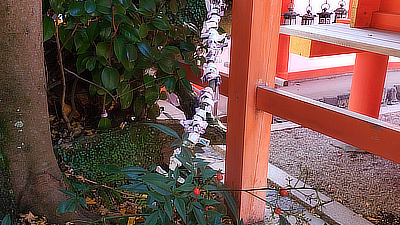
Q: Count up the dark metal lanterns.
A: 4